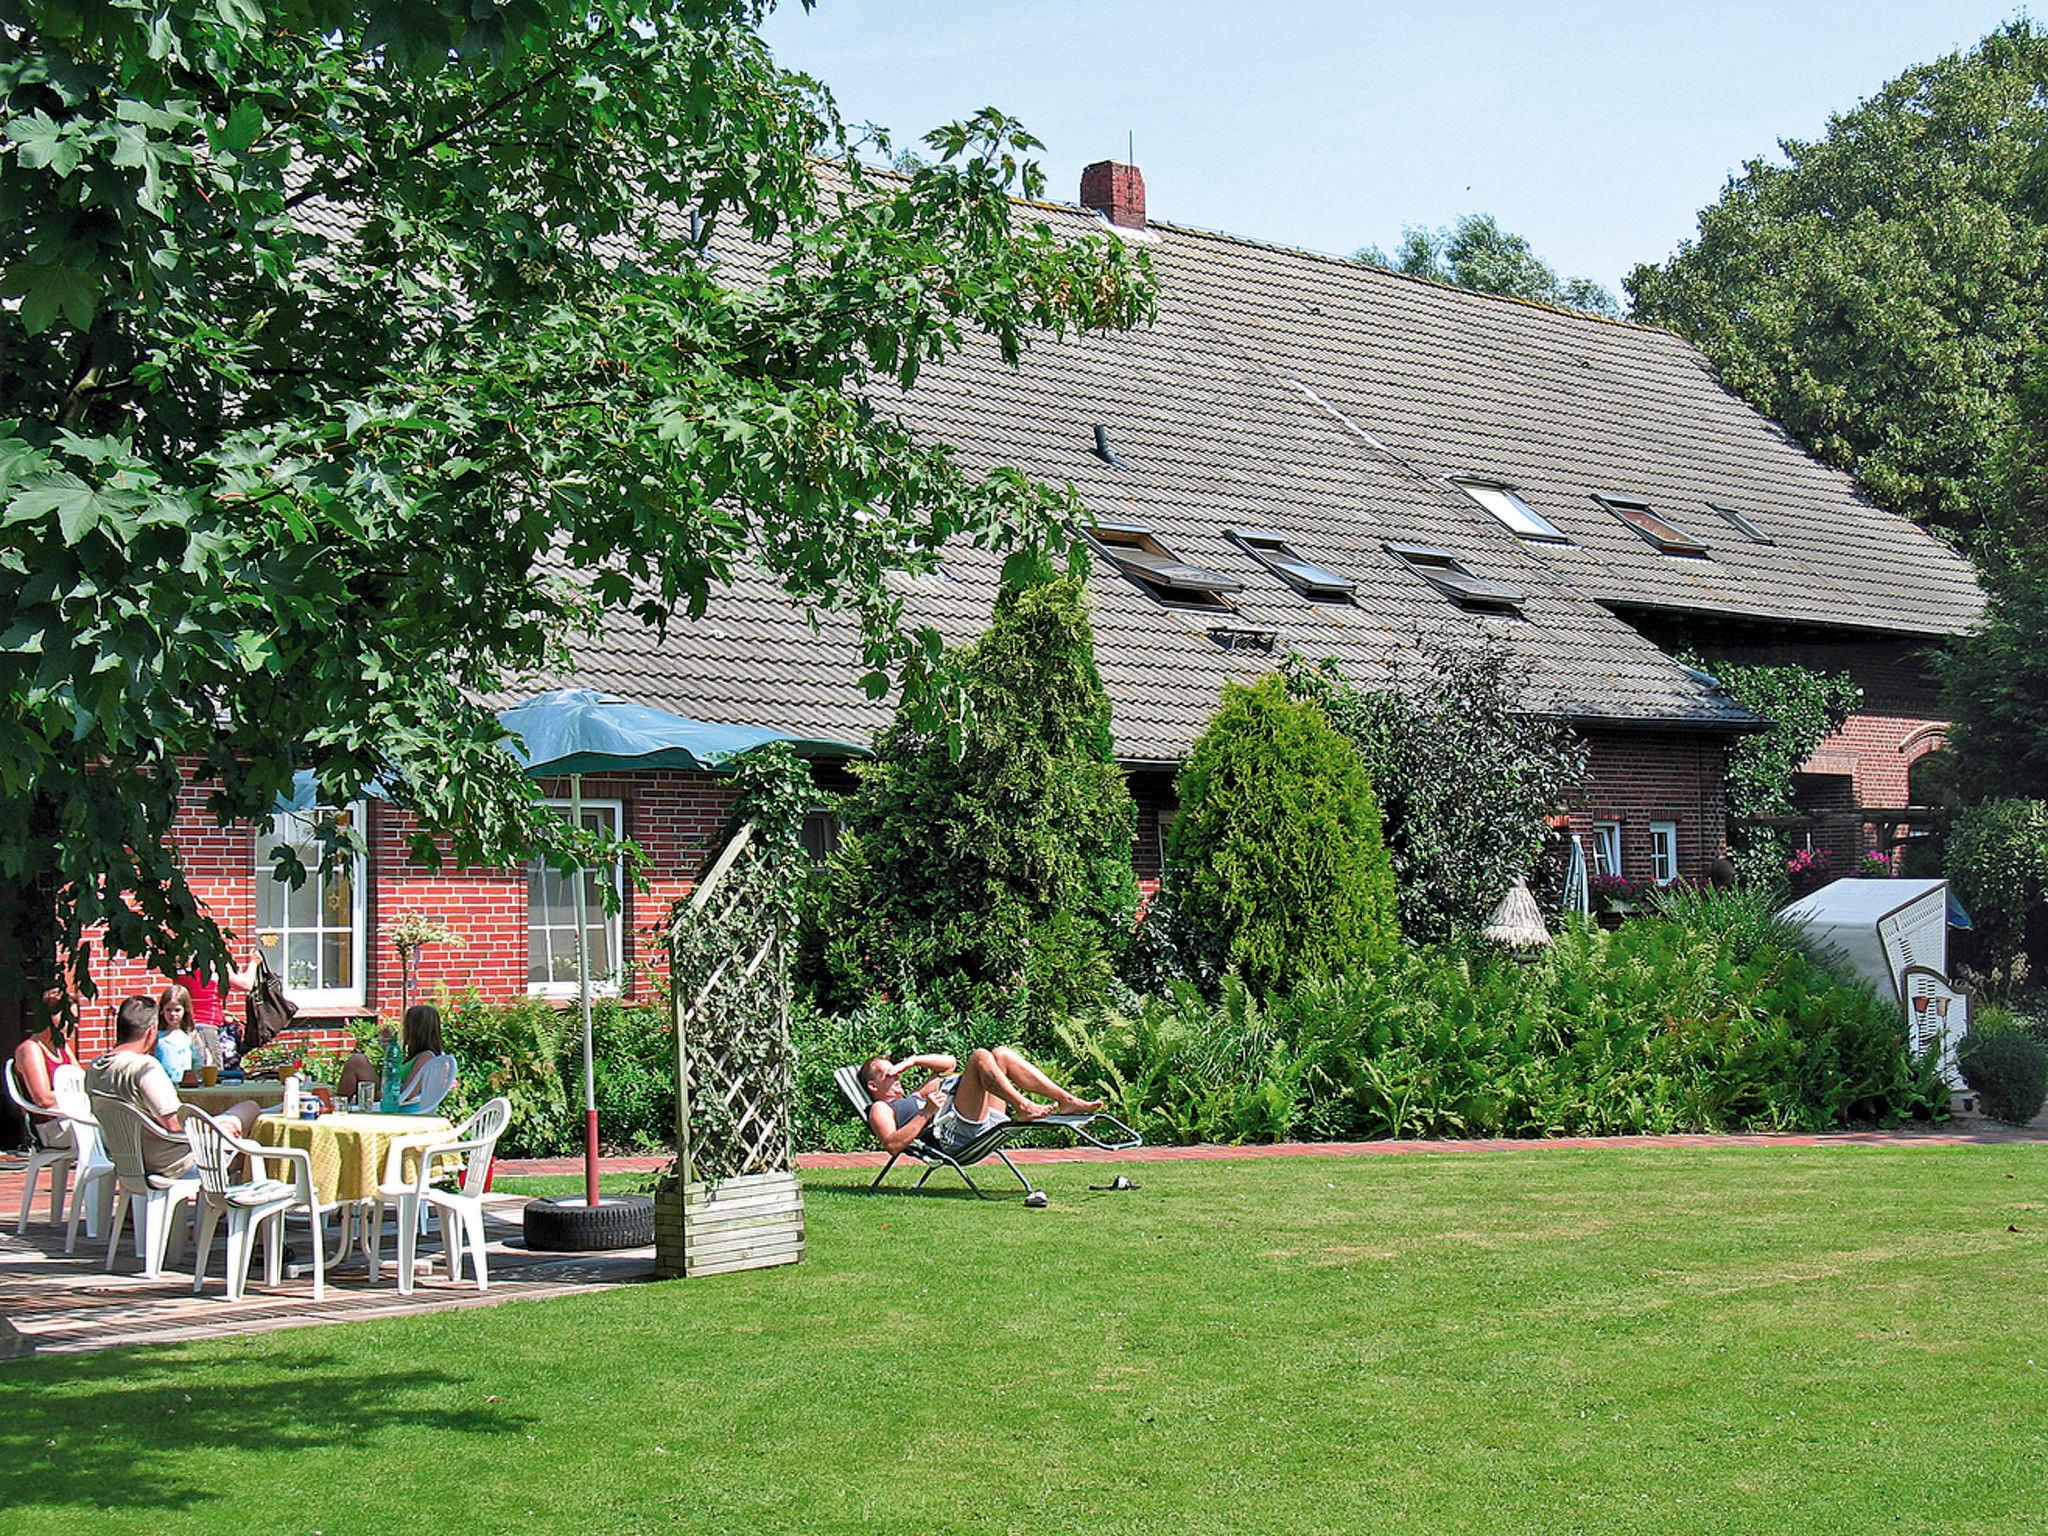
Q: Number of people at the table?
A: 5